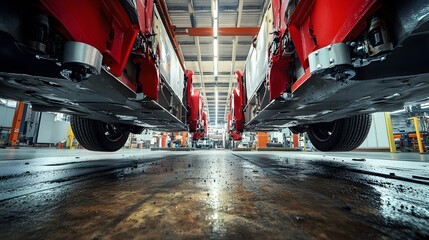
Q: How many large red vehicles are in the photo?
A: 2